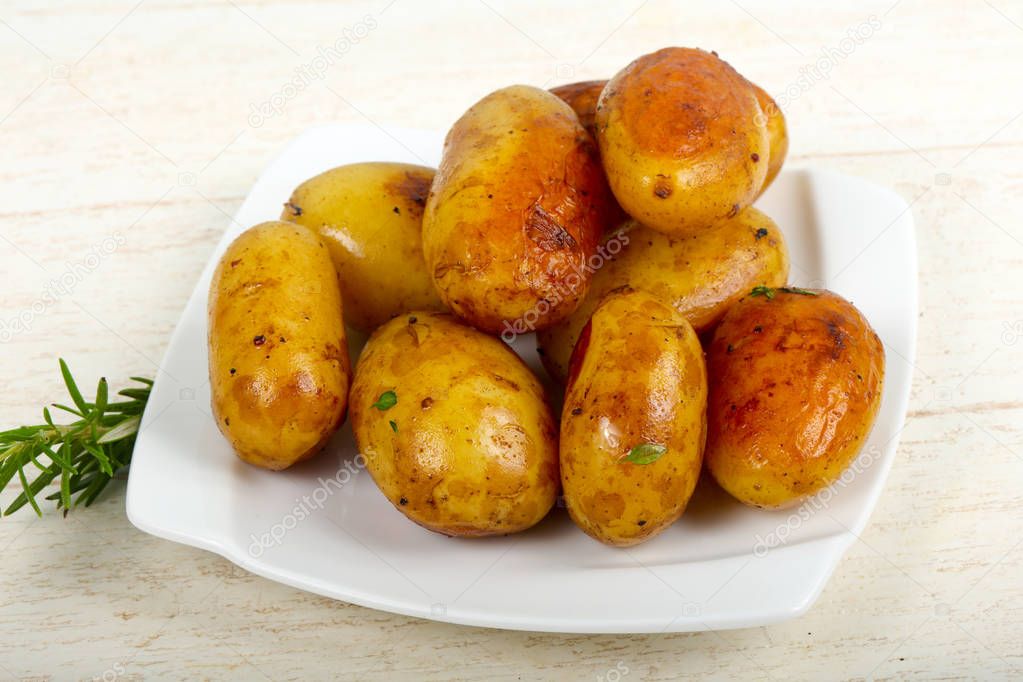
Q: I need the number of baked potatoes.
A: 9